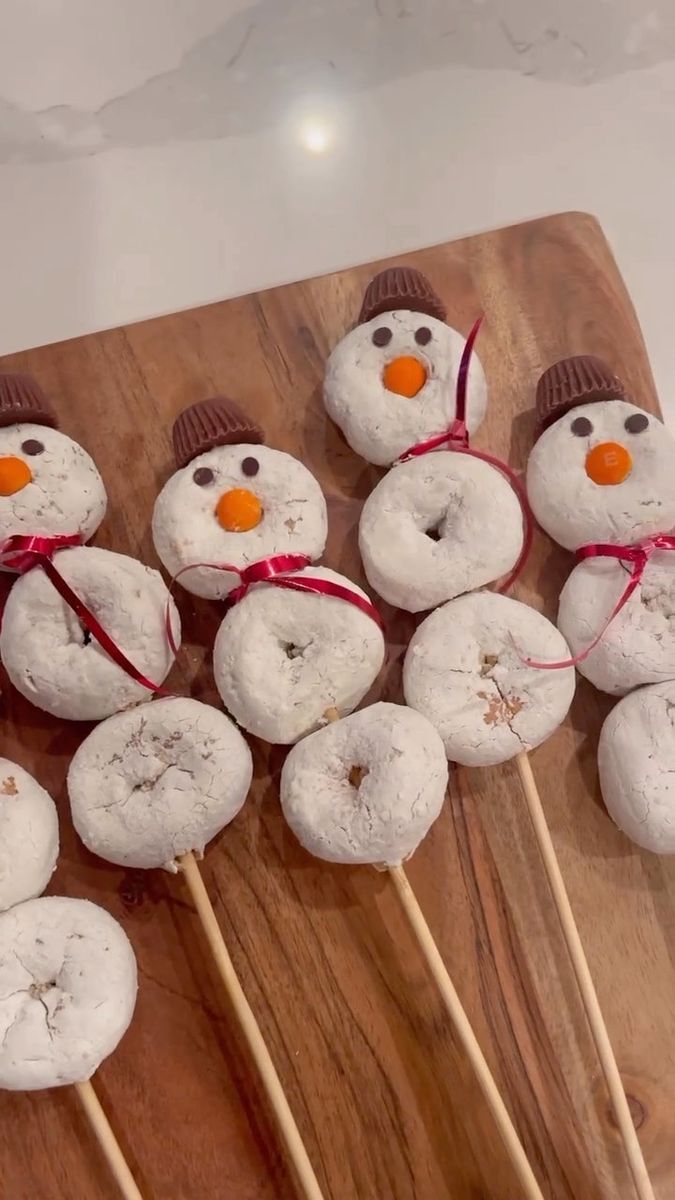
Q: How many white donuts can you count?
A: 14